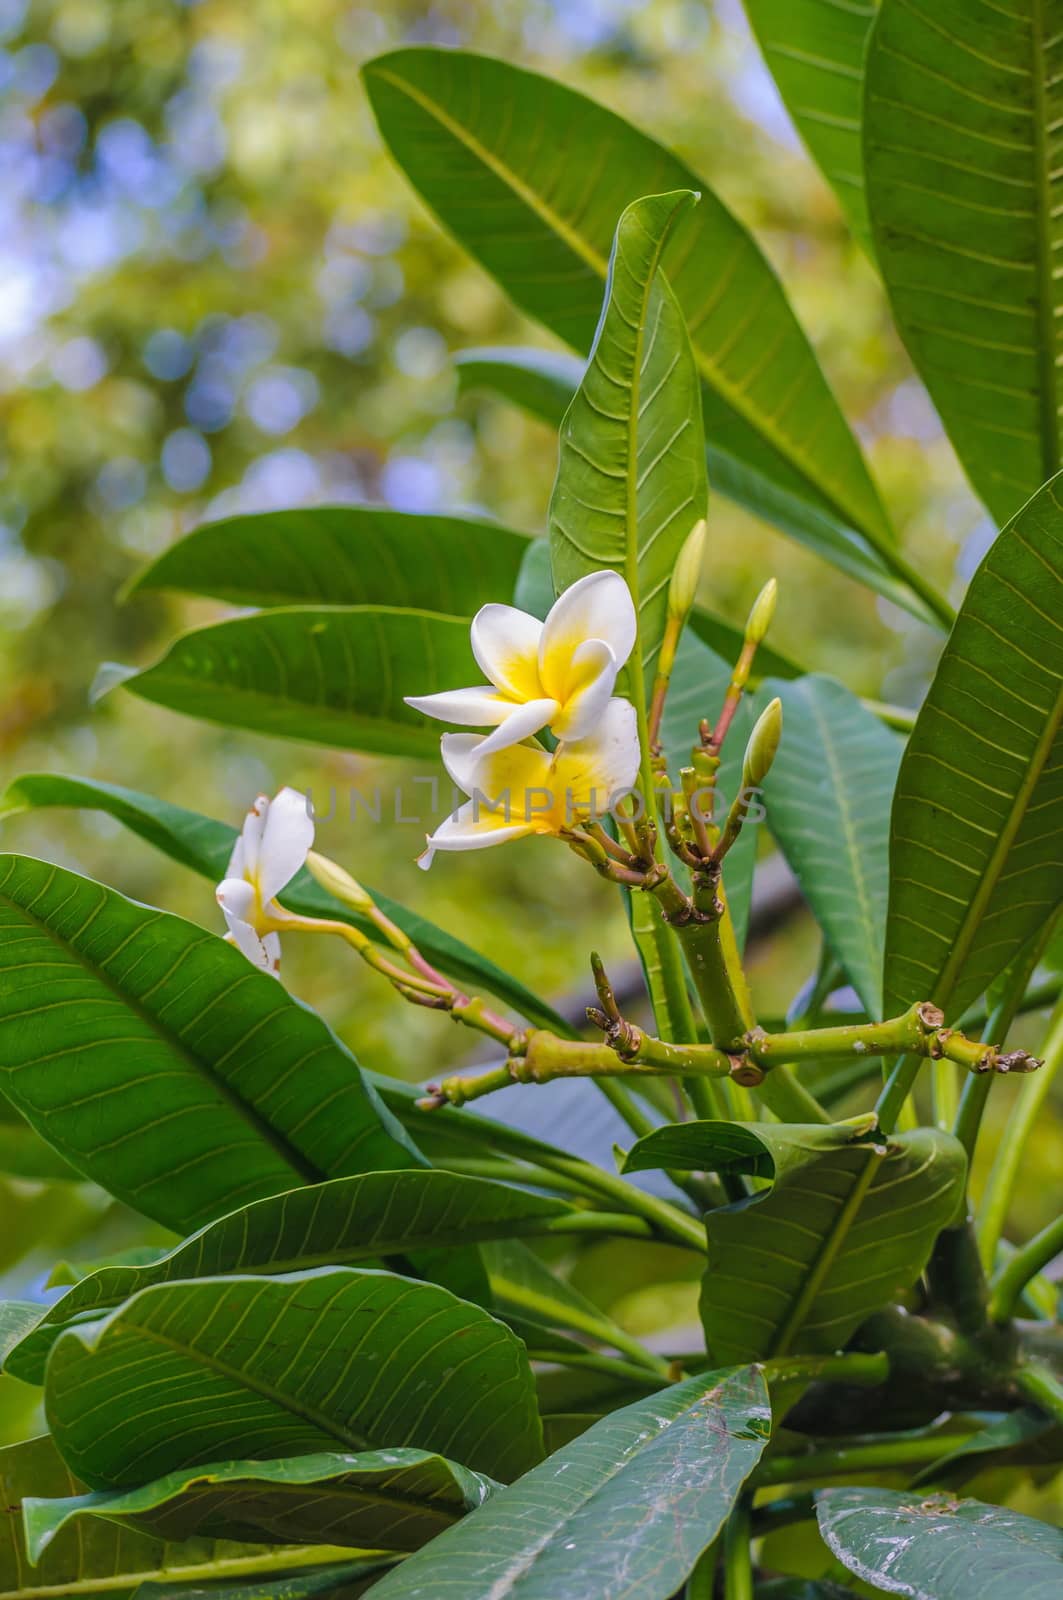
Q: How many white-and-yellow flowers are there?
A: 3